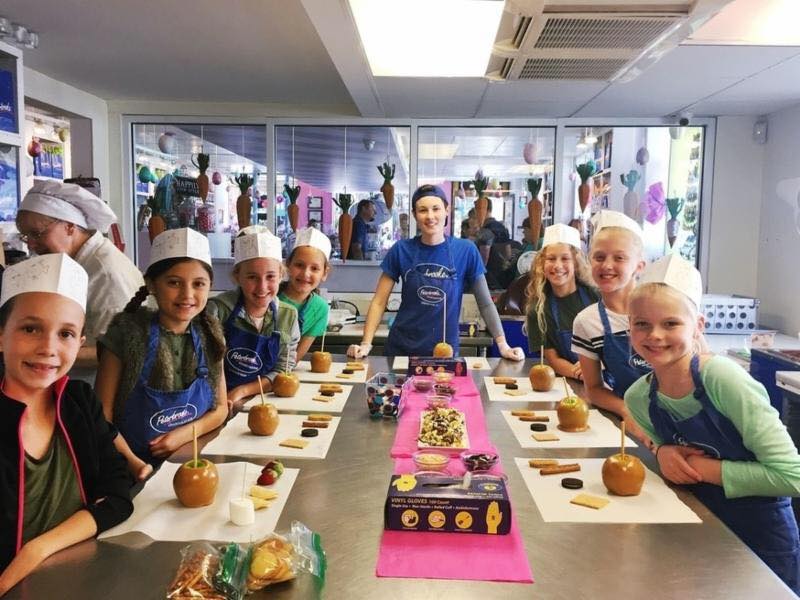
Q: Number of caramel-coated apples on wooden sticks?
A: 8